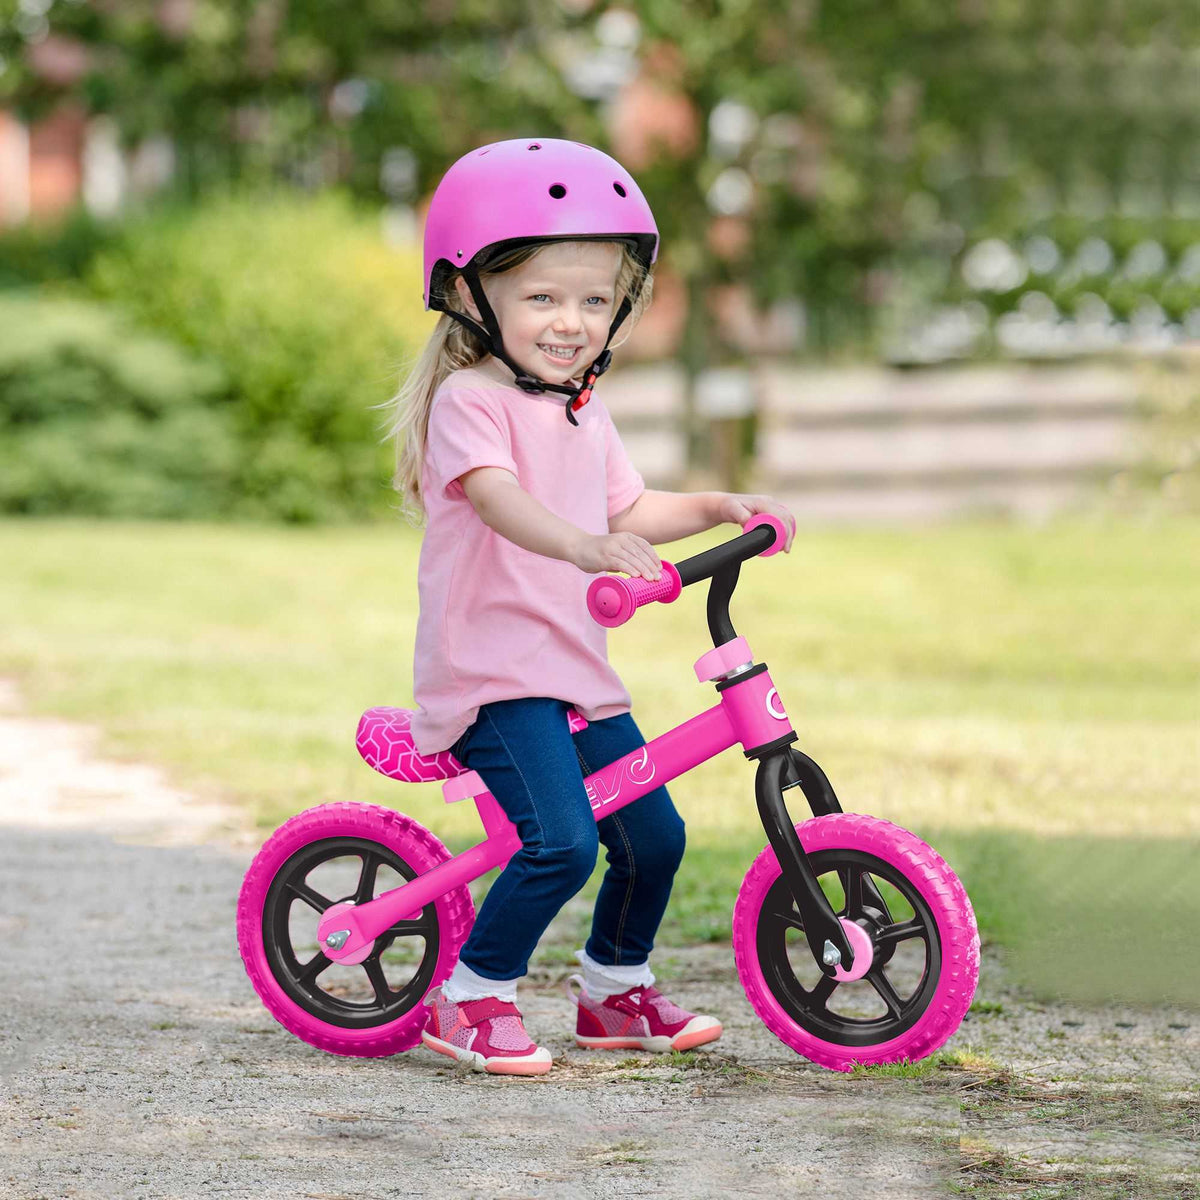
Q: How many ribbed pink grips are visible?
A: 2